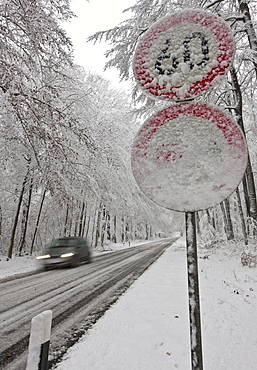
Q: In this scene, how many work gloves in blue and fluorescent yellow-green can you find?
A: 0